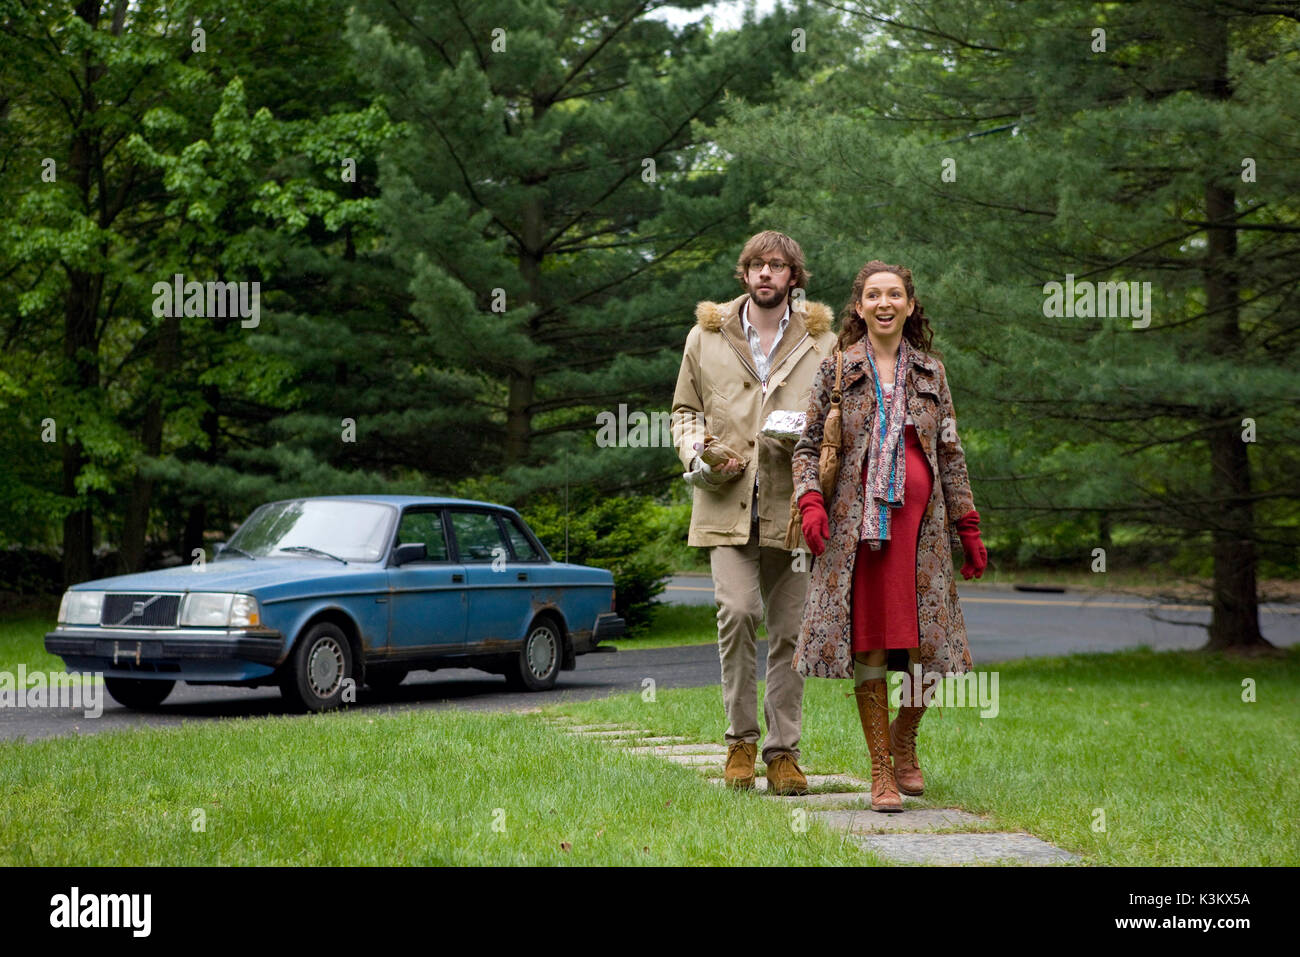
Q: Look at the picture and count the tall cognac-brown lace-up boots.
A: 2